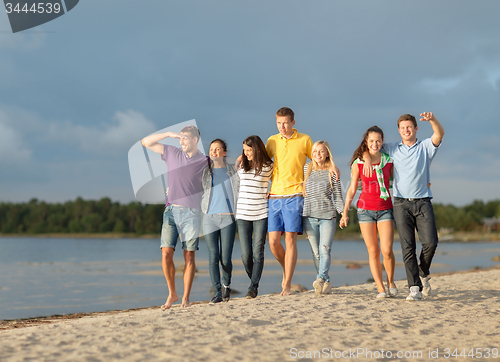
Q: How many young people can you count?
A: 7